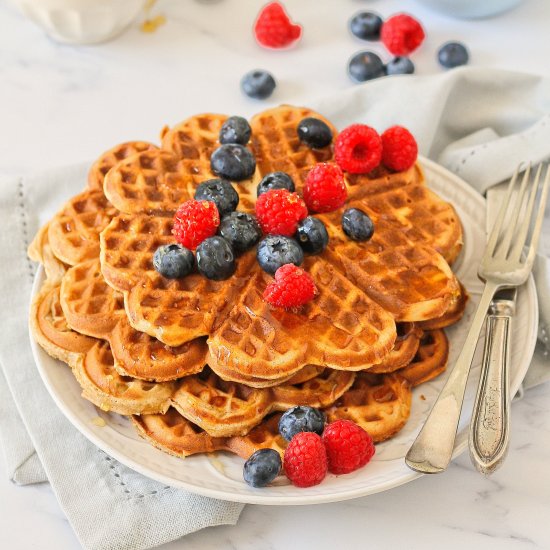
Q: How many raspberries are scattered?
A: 10